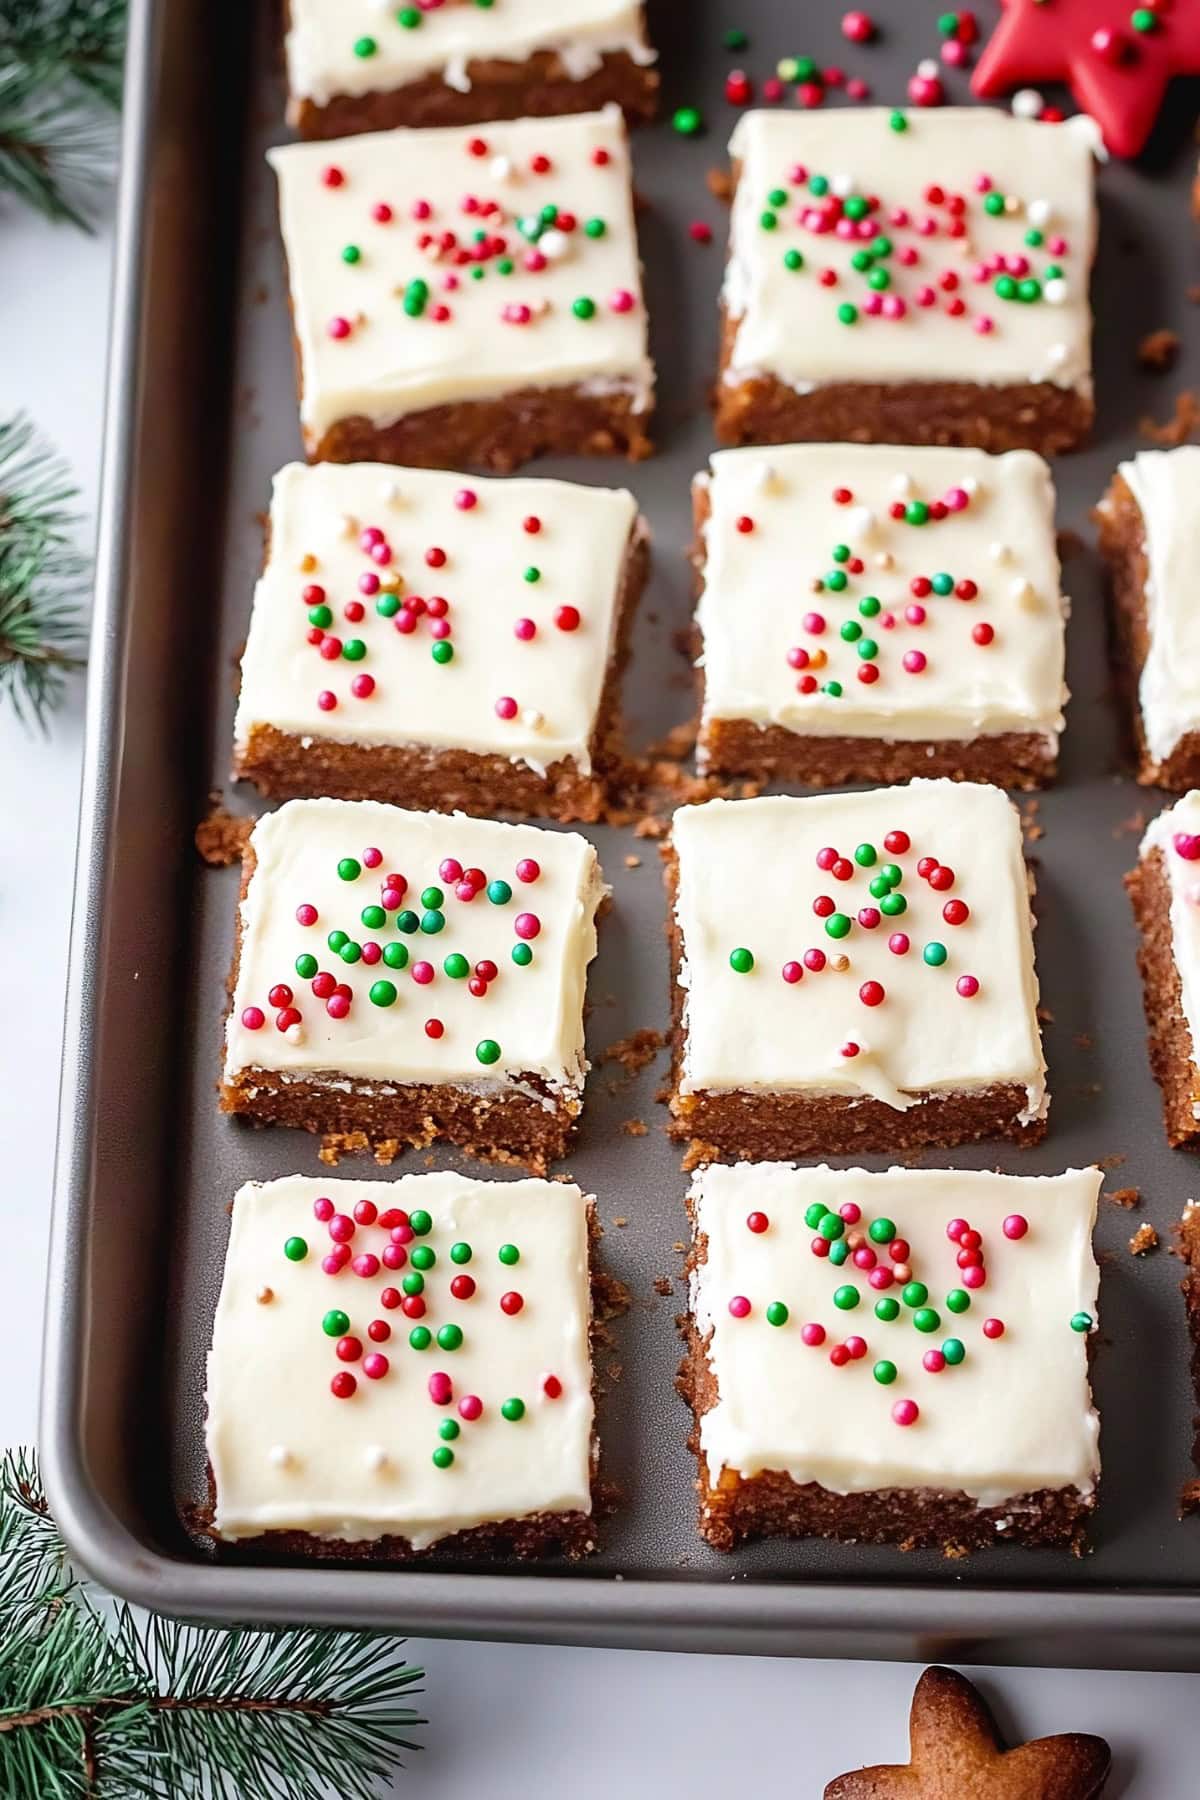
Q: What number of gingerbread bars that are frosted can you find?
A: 11